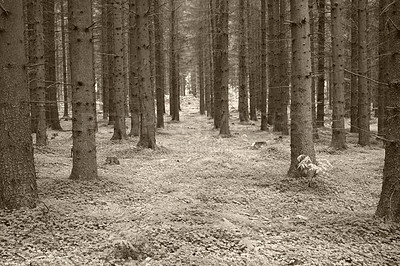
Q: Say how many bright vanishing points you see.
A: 1